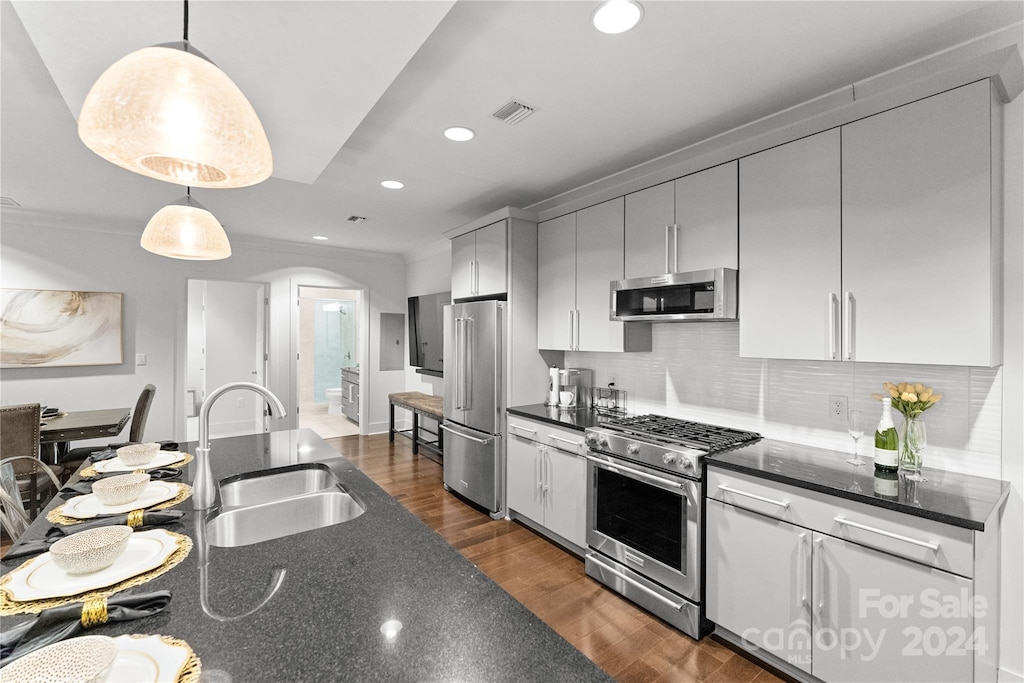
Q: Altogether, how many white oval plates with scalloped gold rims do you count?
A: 4